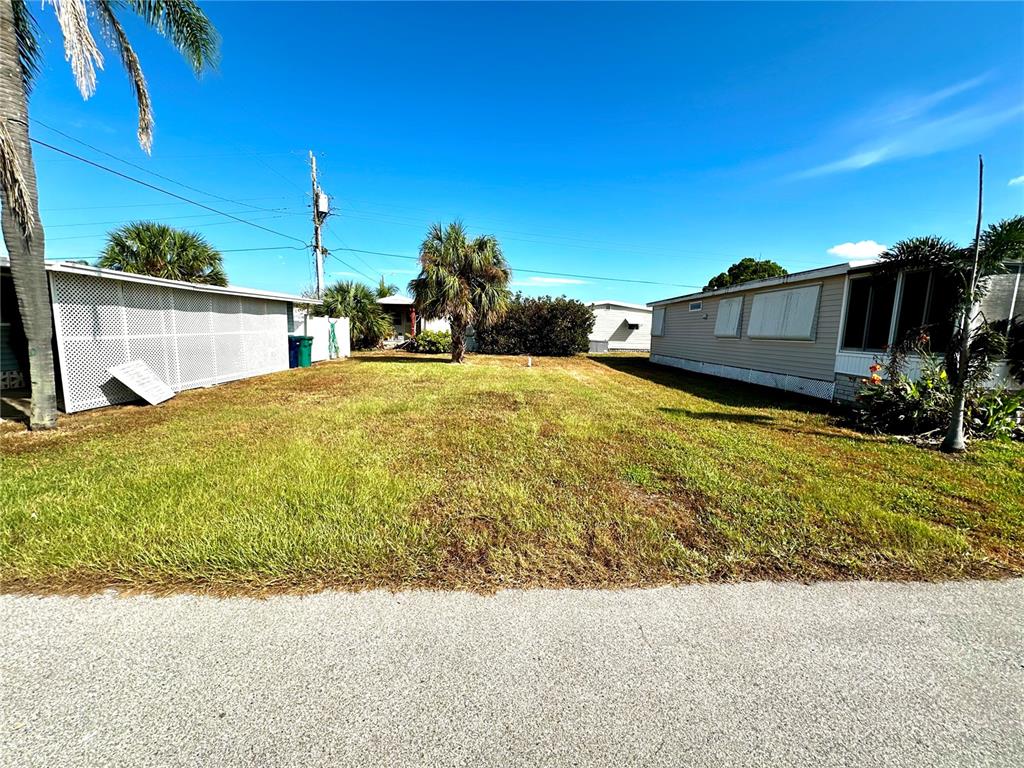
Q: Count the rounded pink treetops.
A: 0